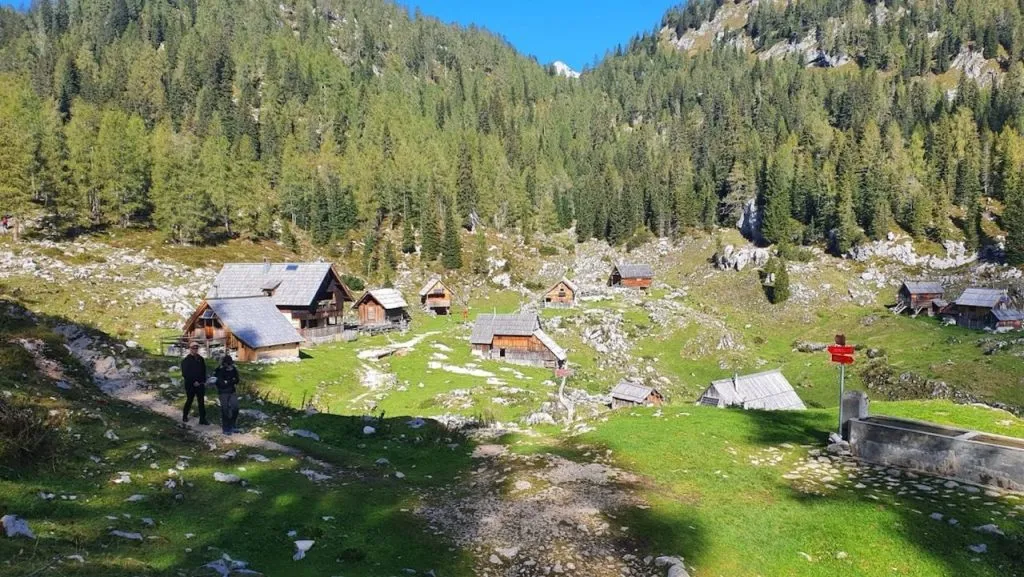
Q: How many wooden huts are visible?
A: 11